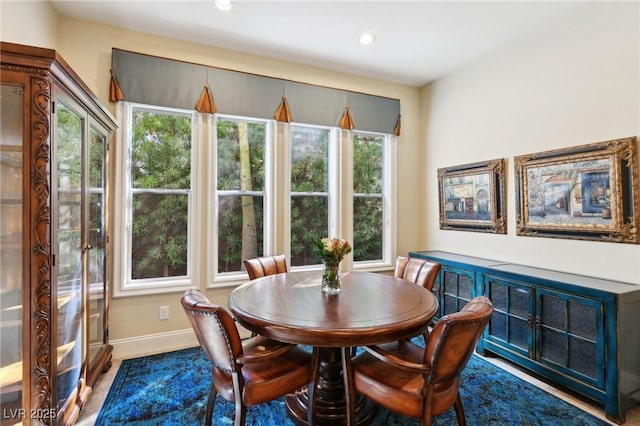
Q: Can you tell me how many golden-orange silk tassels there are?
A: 5